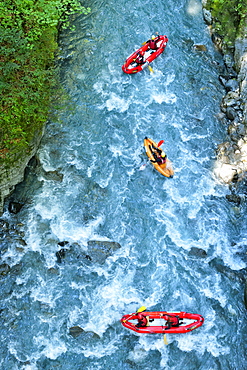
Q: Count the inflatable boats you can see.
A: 3